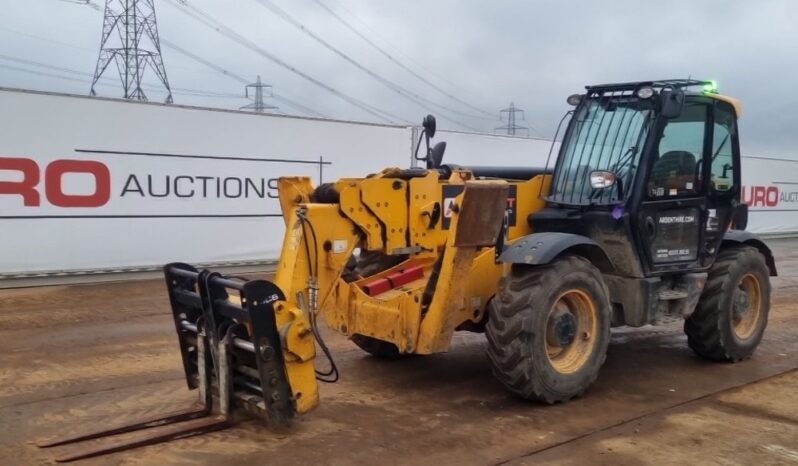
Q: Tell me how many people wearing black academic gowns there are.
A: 0